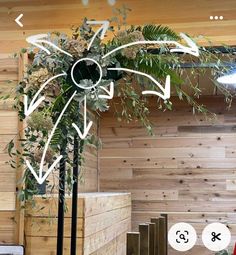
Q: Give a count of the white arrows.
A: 8